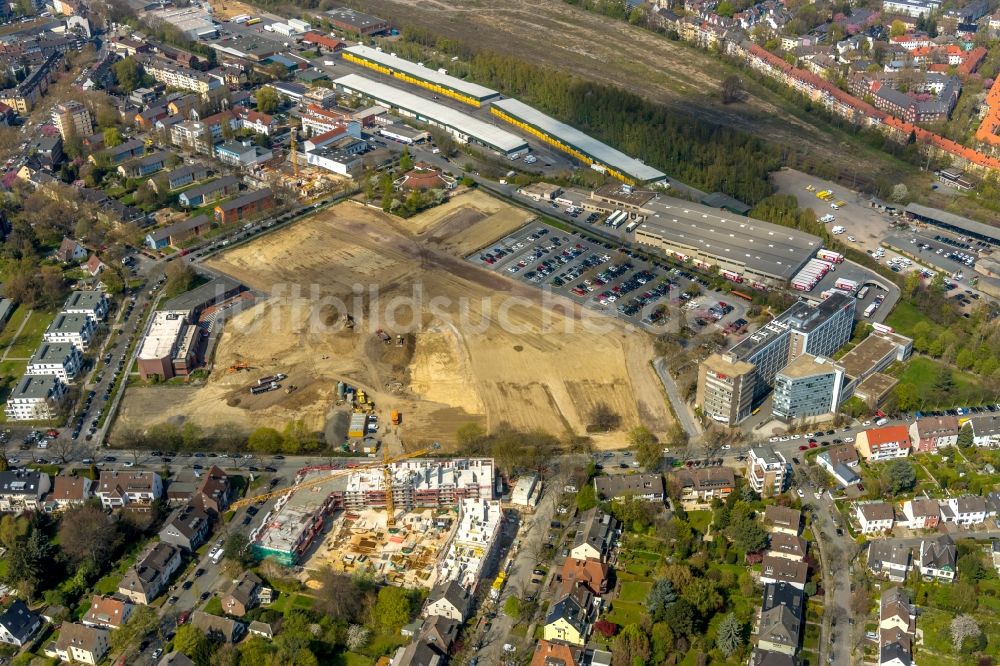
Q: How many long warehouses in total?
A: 3